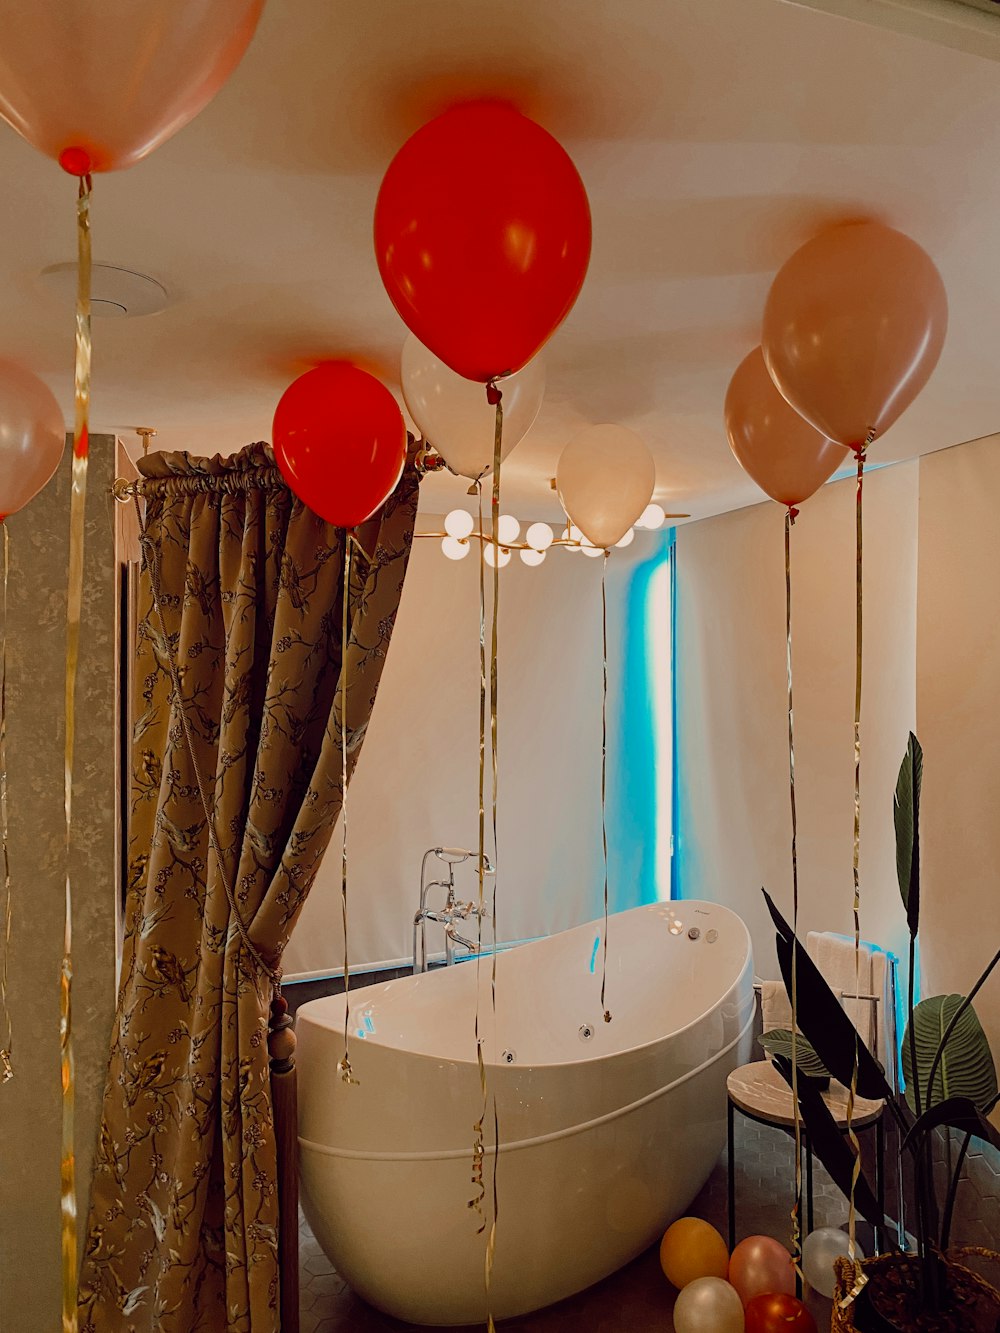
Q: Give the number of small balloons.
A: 5